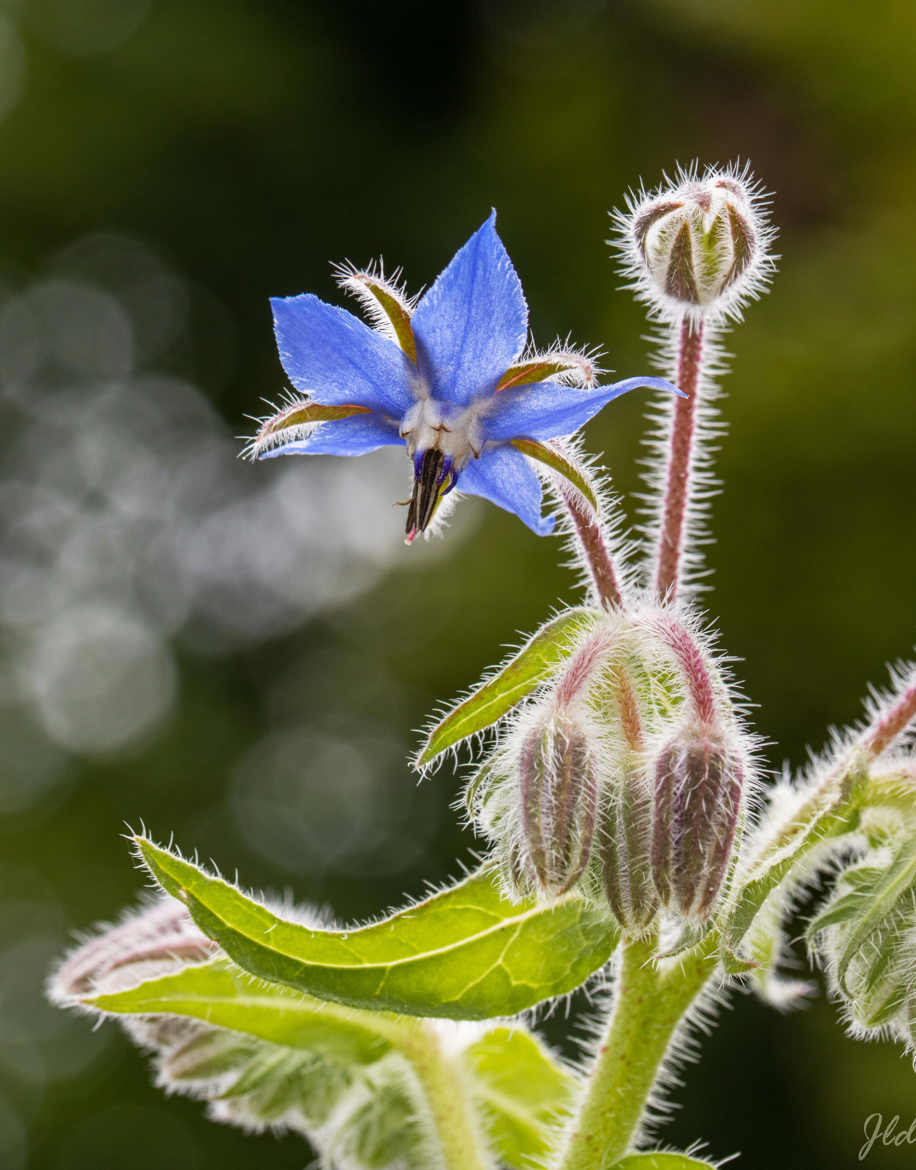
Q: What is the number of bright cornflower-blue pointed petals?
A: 5